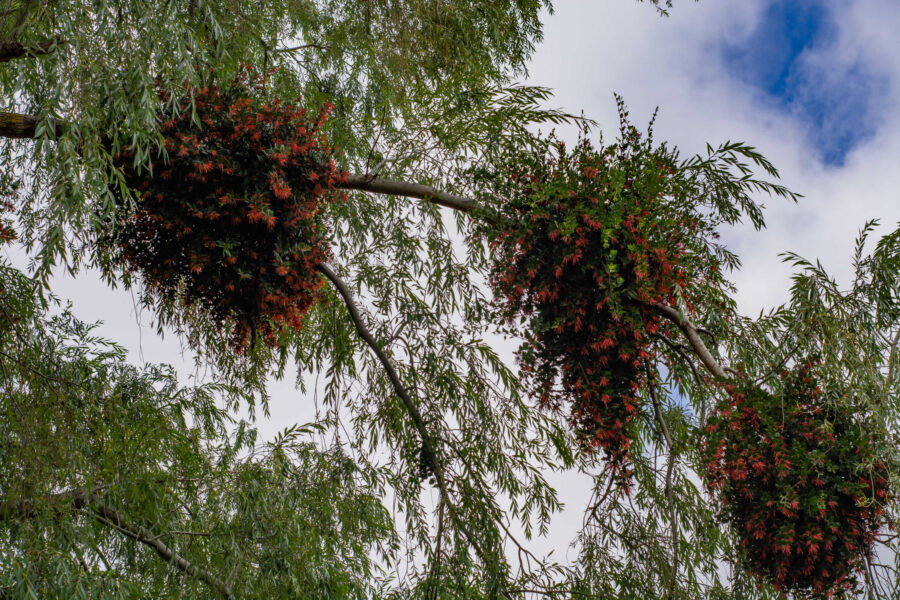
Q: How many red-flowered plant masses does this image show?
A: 3